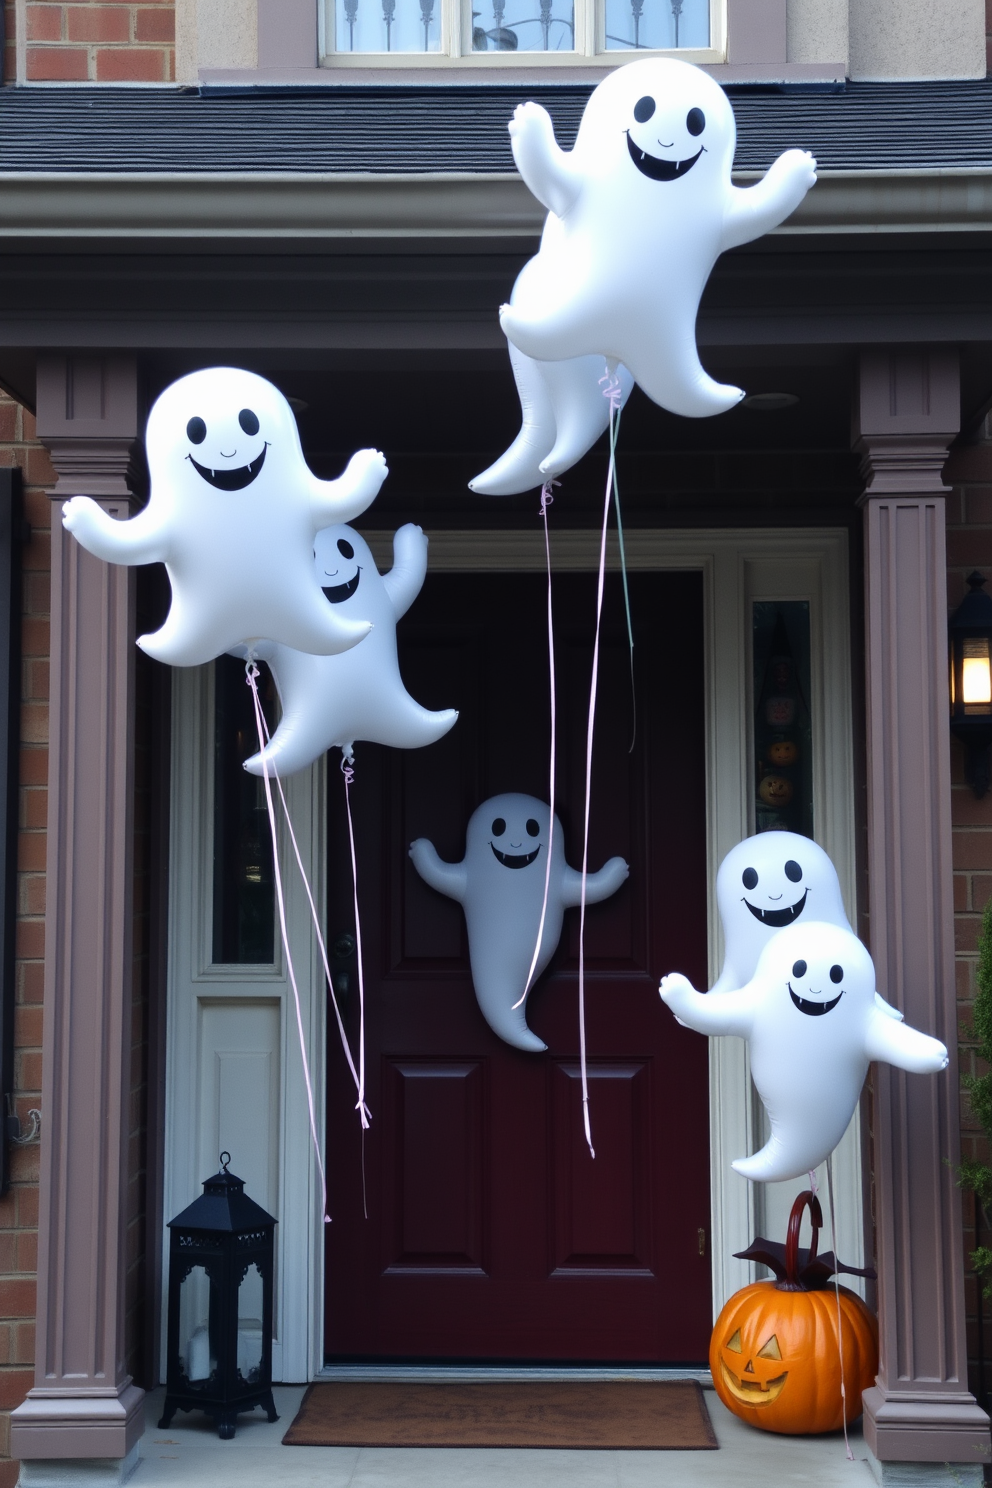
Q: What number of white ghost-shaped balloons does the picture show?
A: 7